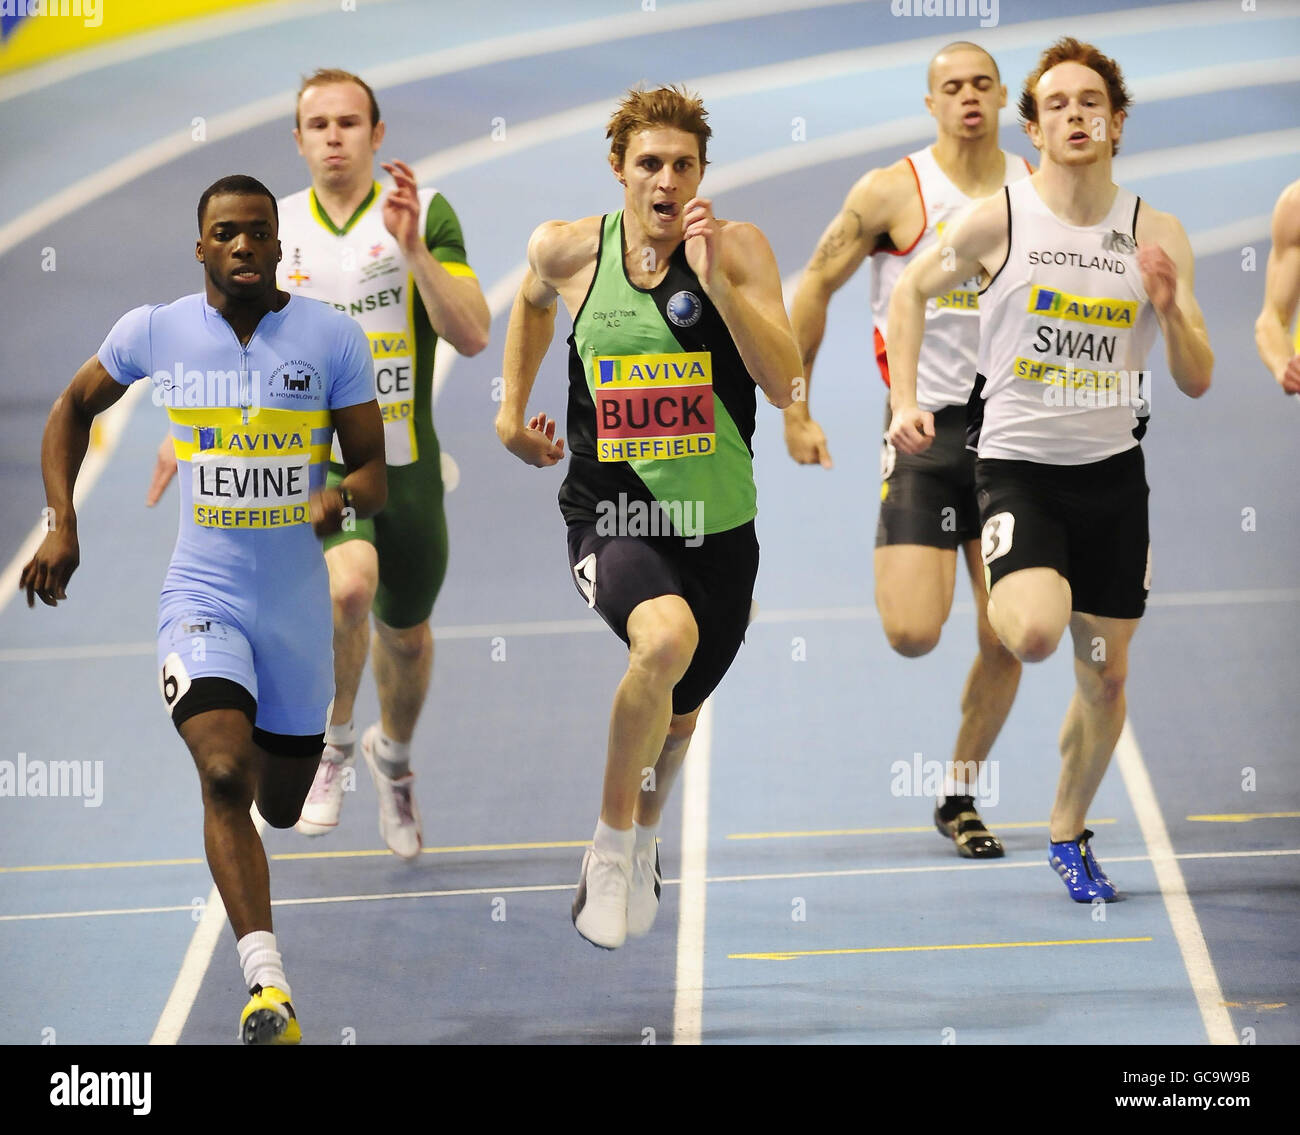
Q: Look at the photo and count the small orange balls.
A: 0